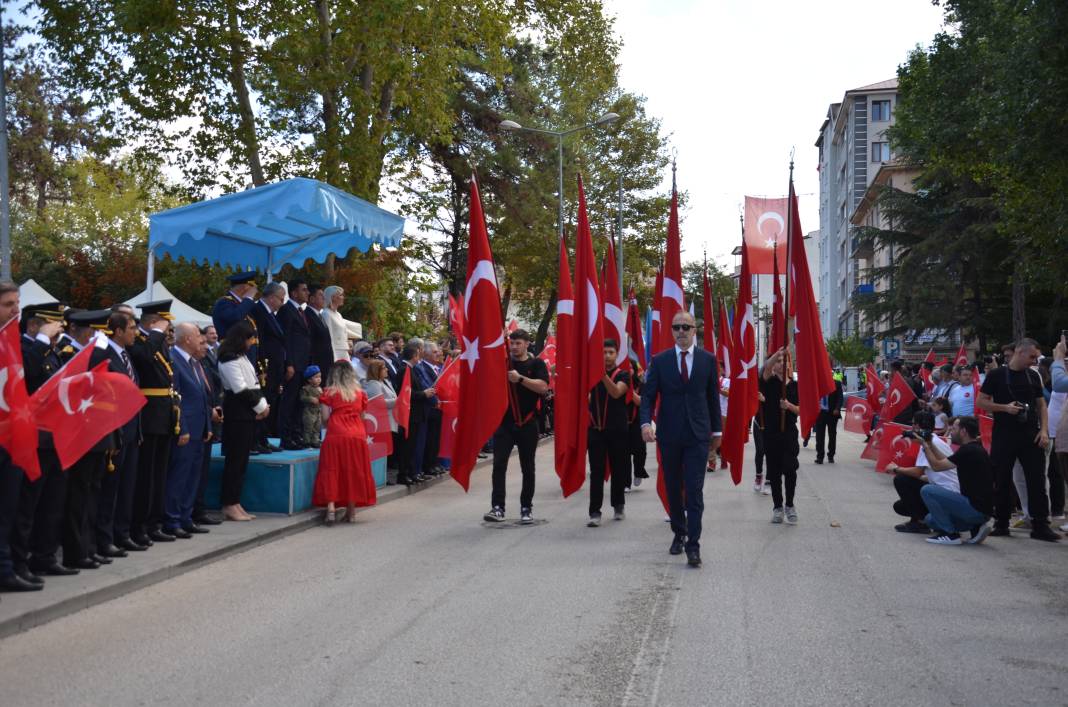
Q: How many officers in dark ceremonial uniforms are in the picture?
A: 4